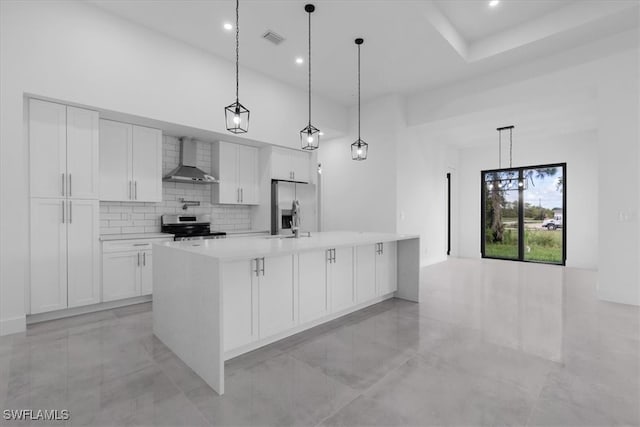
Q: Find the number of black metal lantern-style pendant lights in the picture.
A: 3